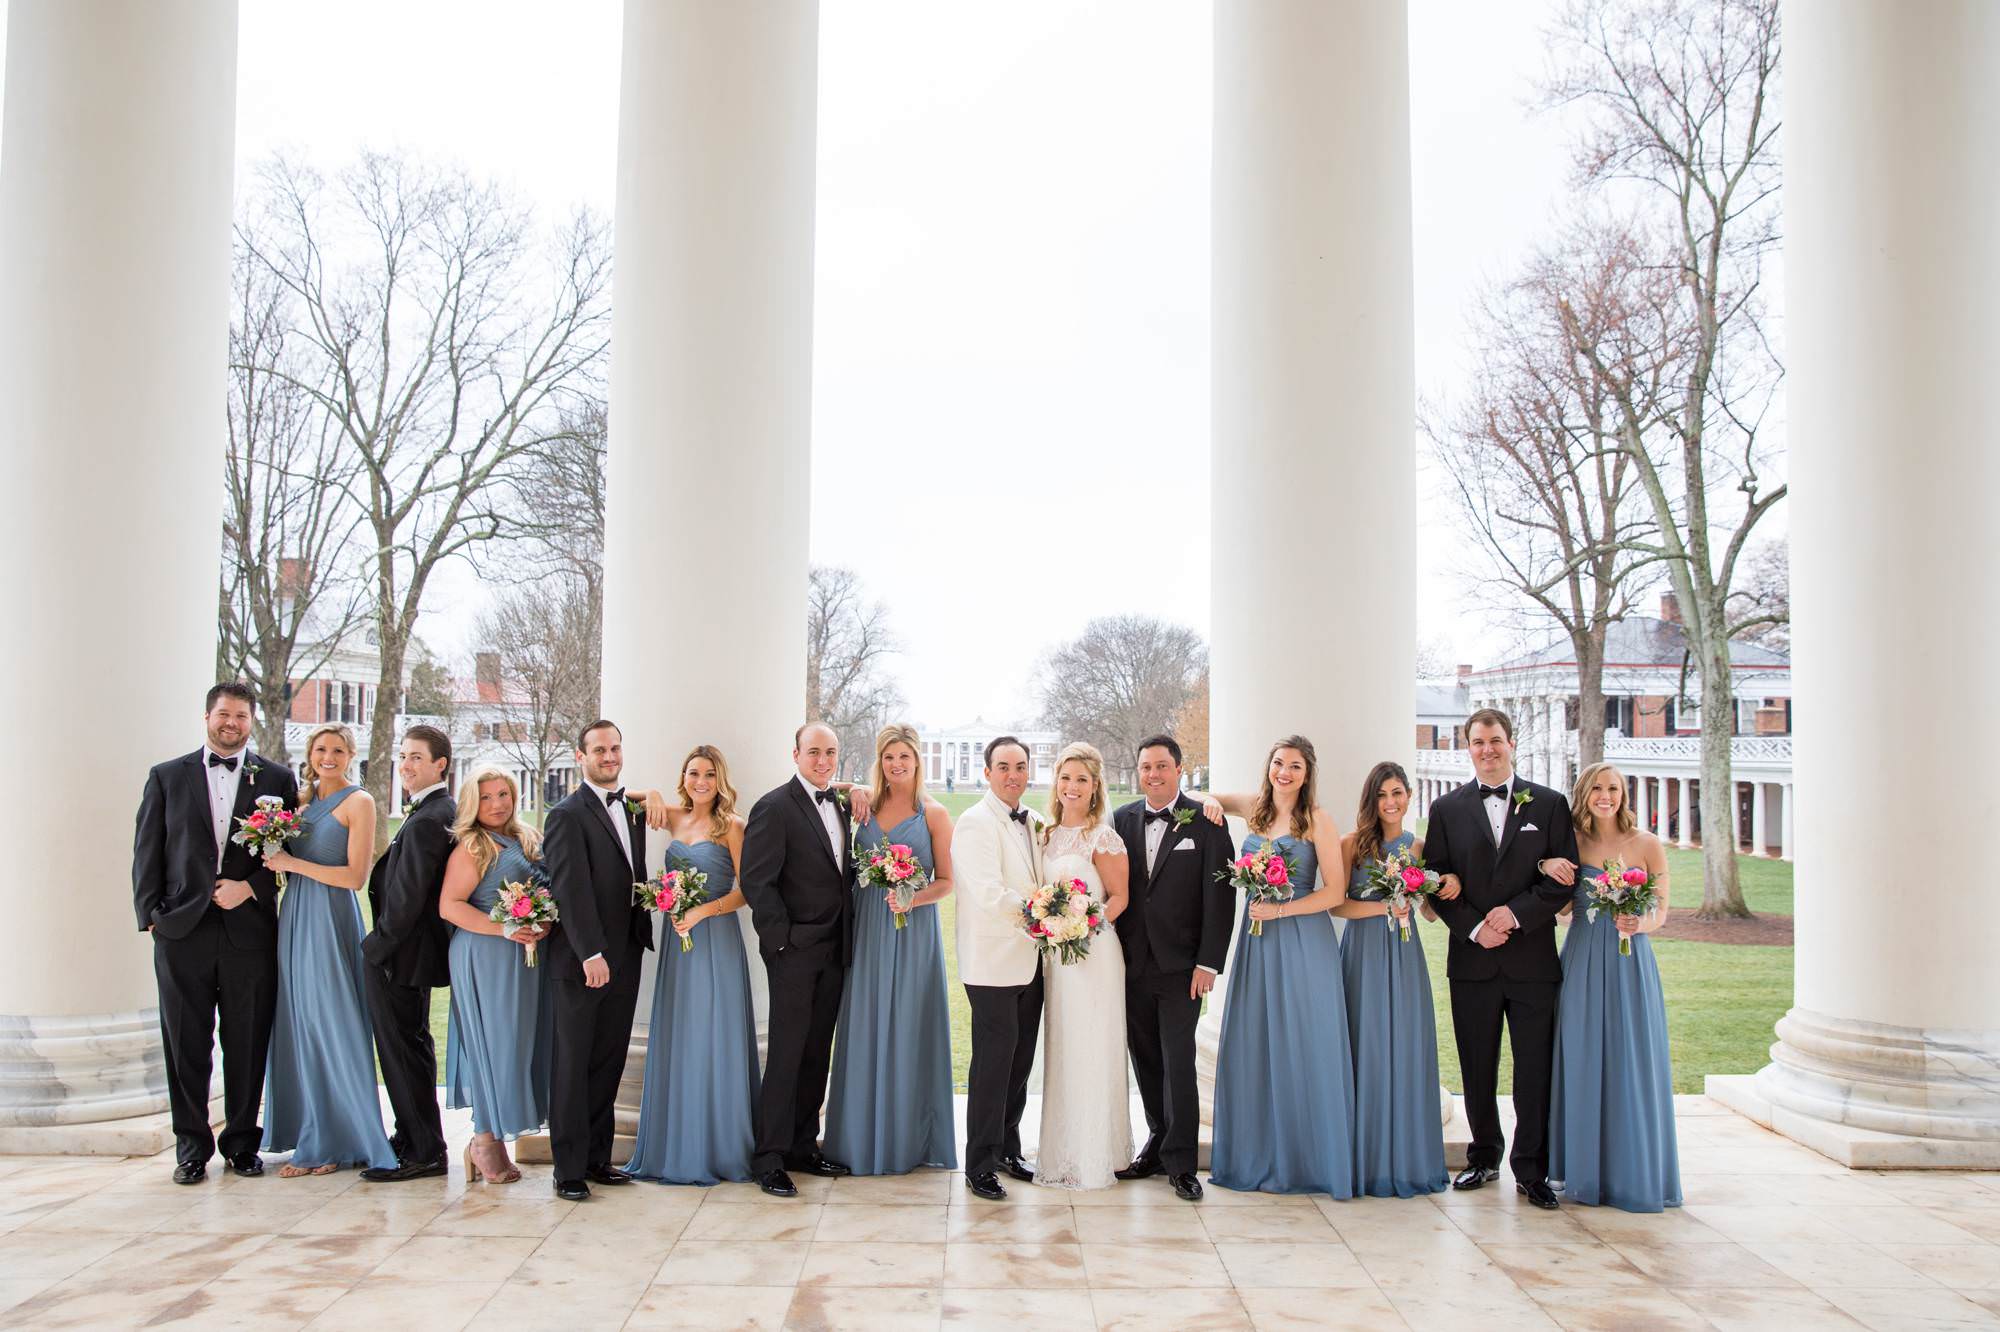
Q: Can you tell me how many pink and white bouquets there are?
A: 8